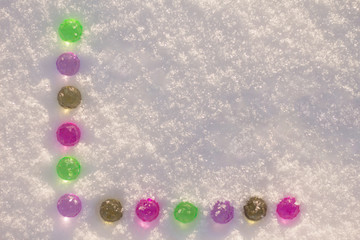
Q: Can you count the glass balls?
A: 12